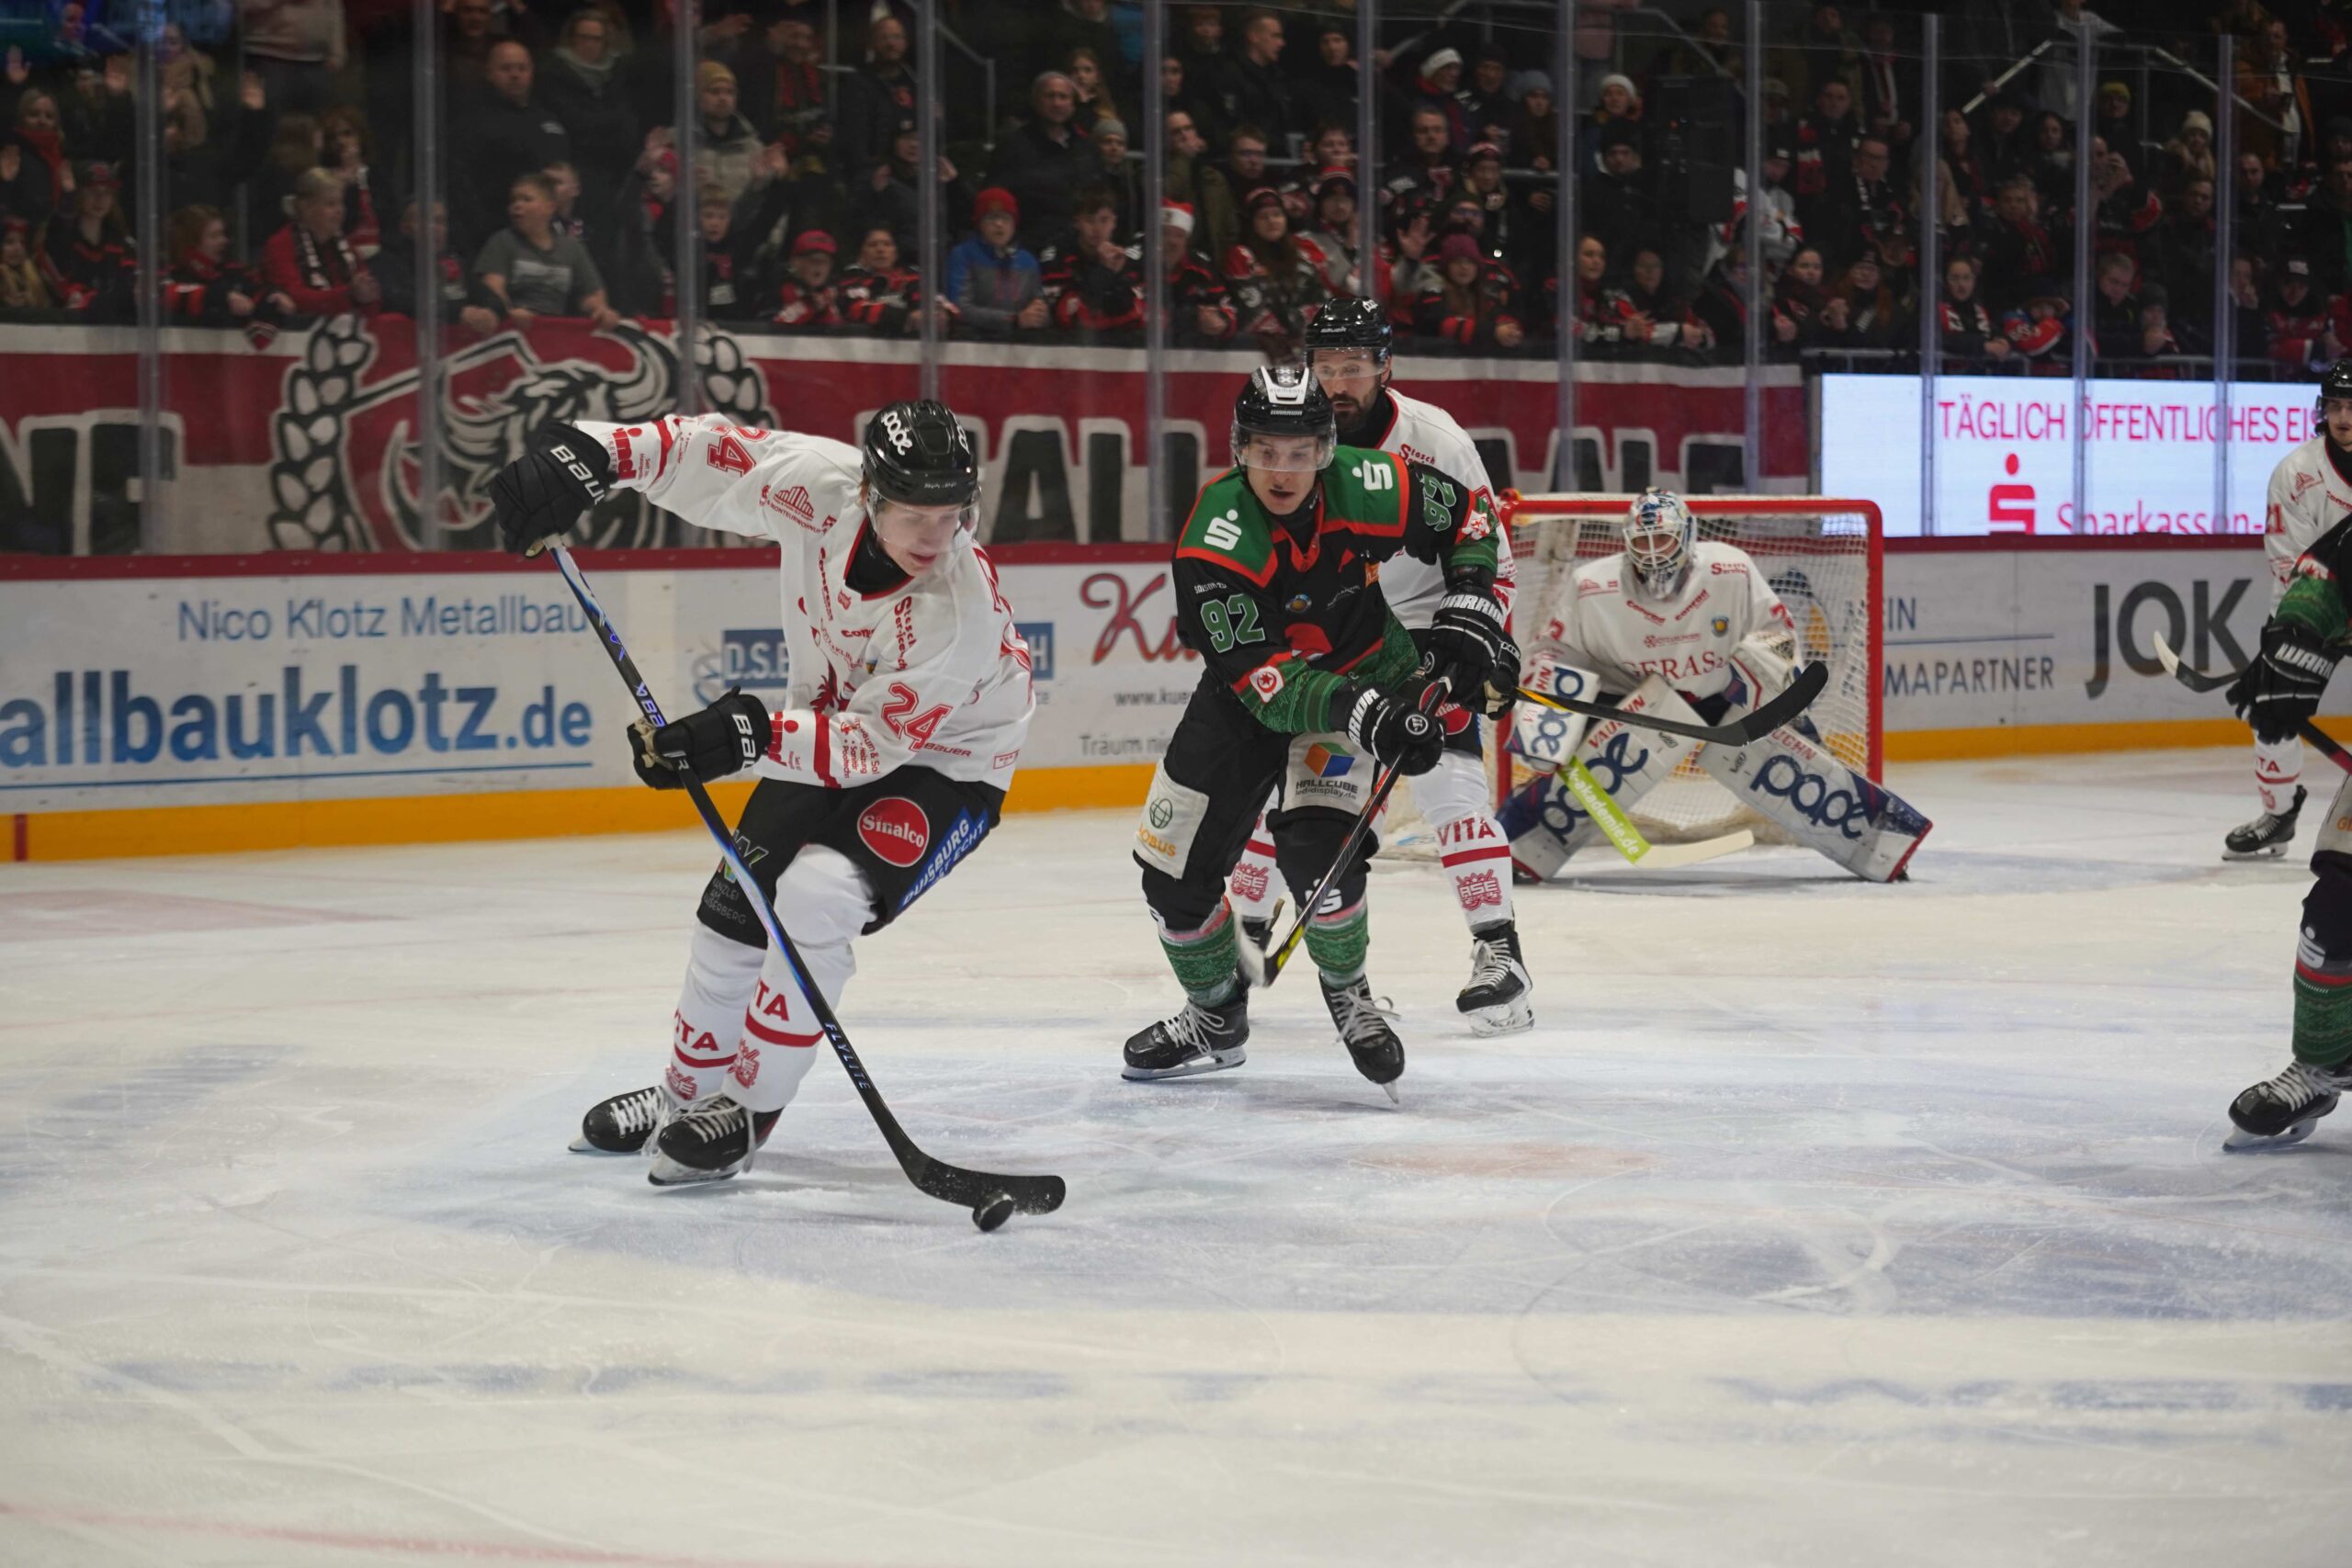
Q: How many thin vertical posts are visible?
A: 11